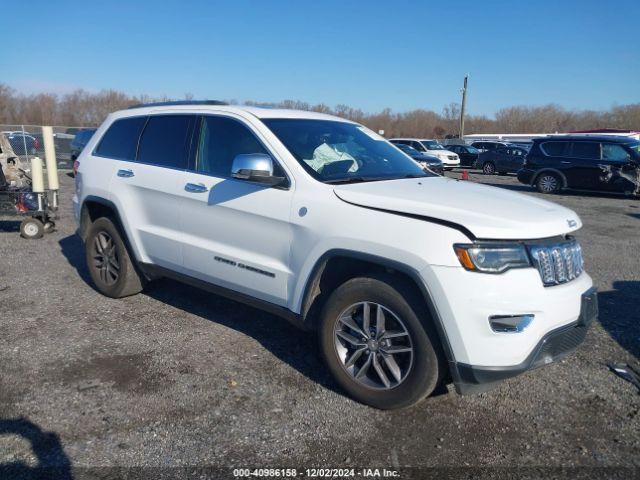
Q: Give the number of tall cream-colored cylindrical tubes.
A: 2